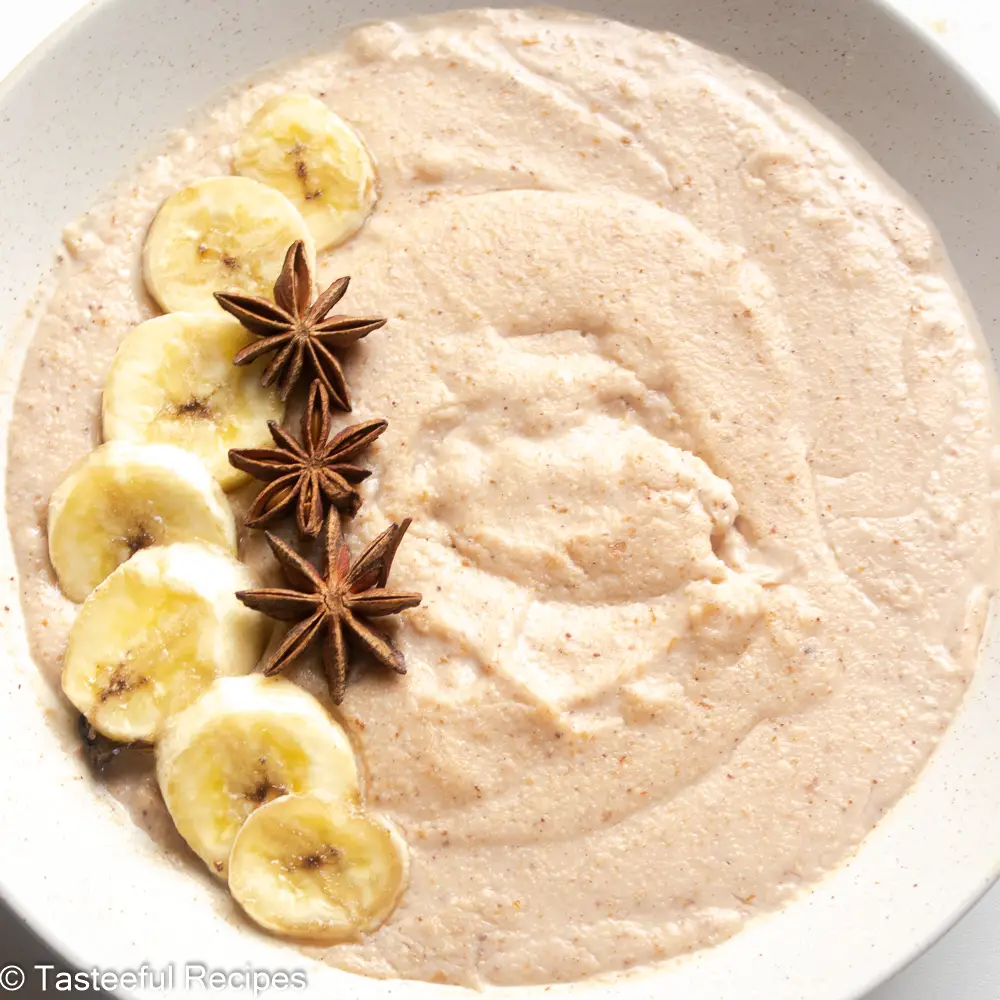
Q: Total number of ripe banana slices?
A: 7